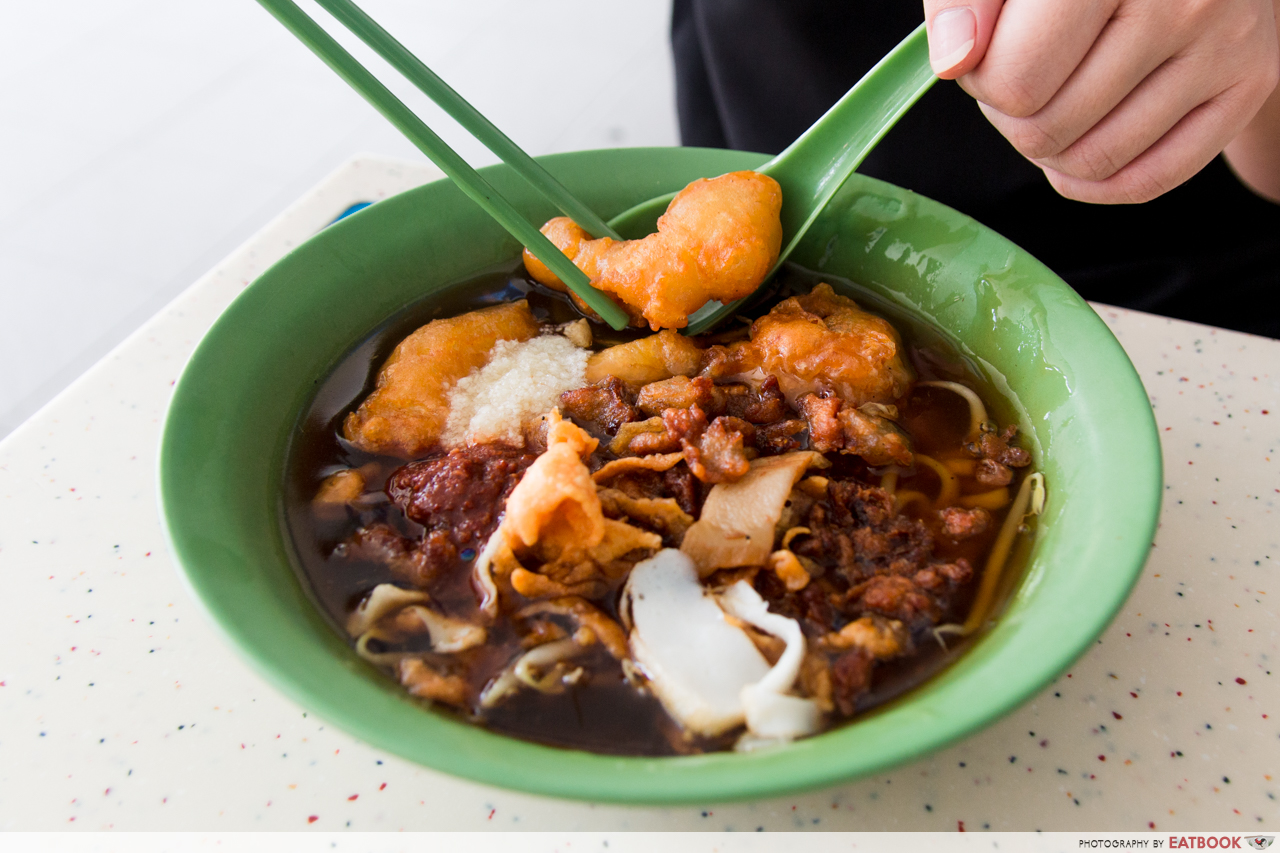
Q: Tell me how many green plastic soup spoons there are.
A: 1